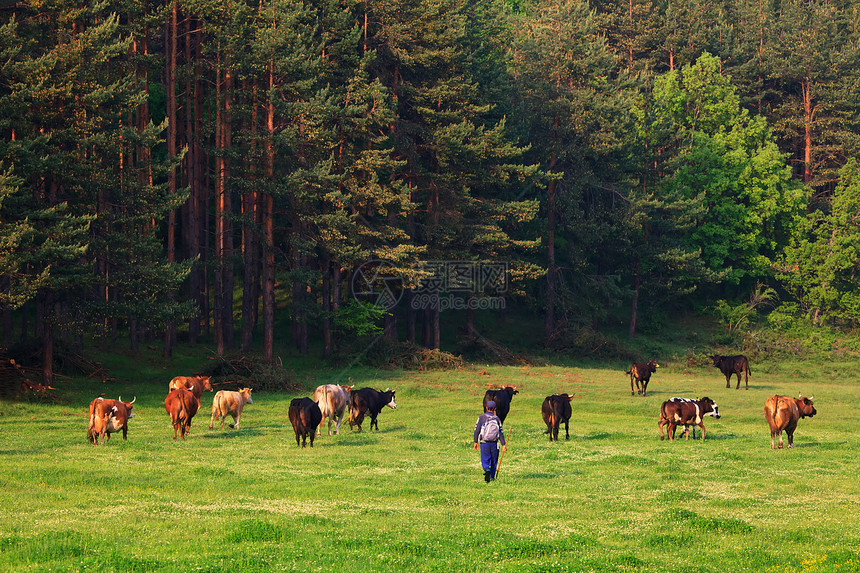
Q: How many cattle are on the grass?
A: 13